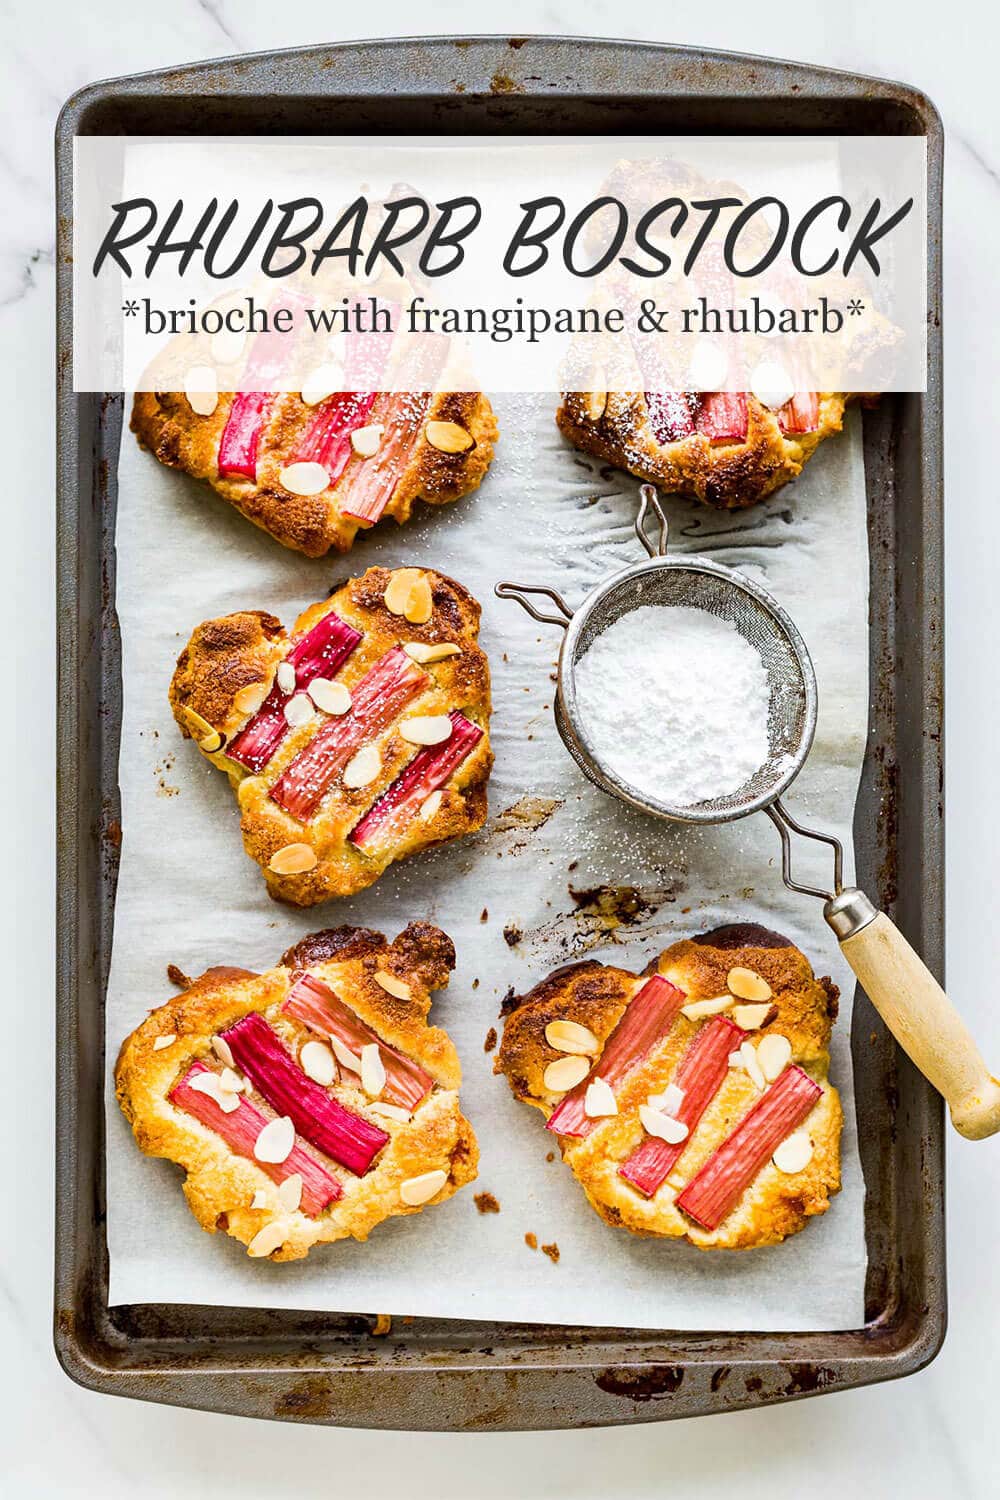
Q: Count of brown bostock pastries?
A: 5